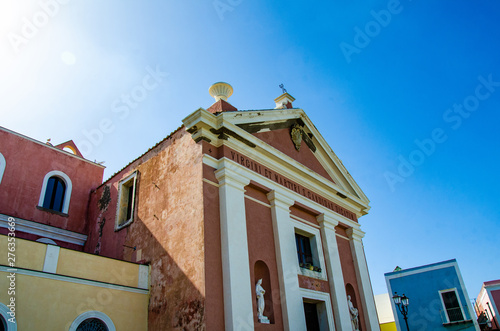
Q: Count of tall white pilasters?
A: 4